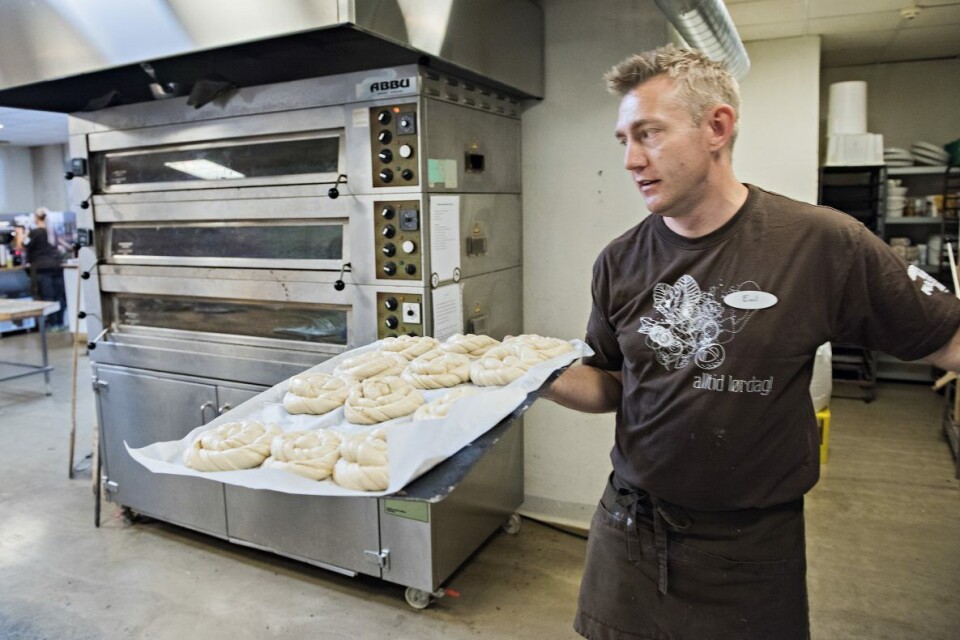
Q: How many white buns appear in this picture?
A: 12